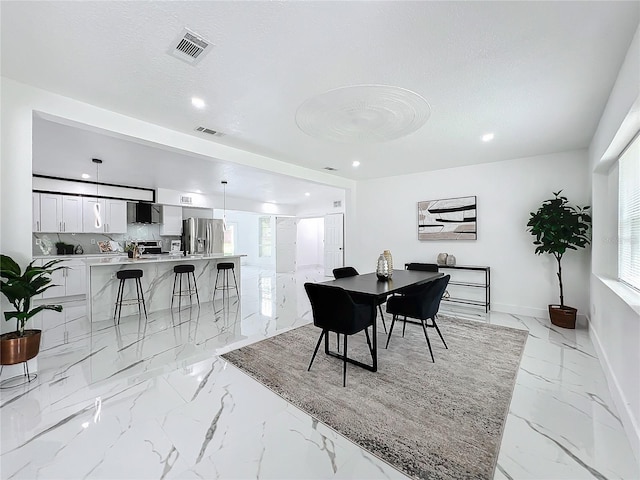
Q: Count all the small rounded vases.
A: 2